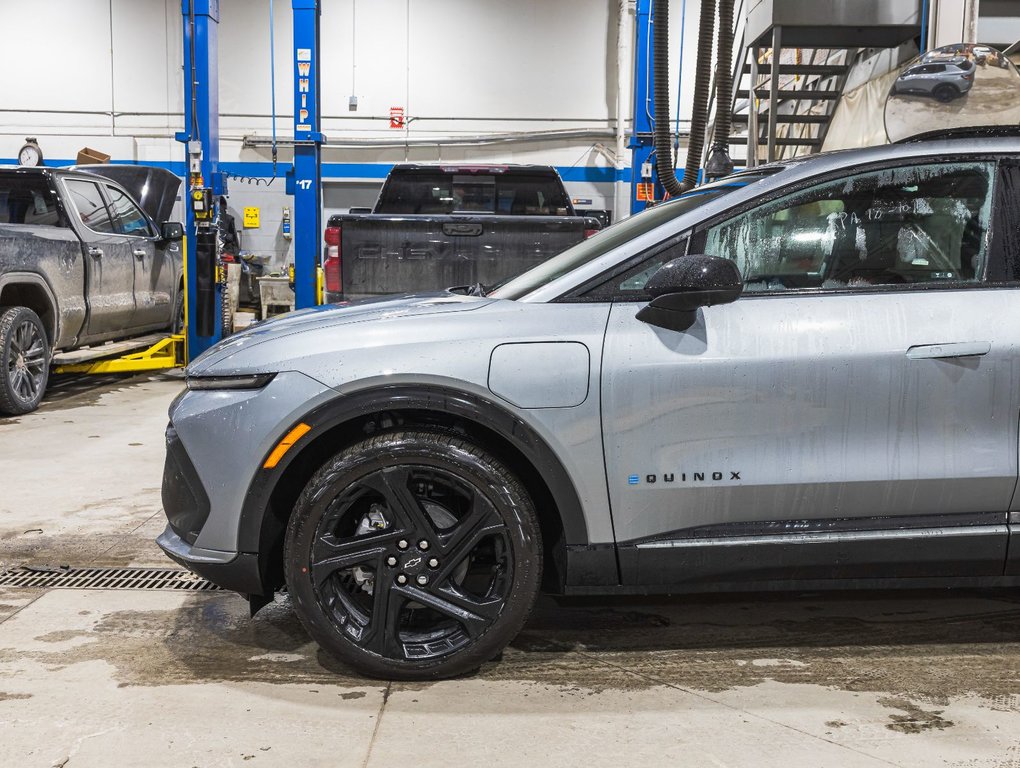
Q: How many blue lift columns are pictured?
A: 3